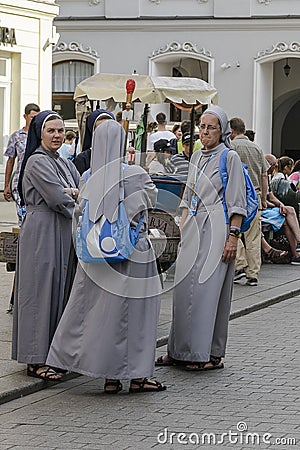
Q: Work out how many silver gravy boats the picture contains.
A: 0